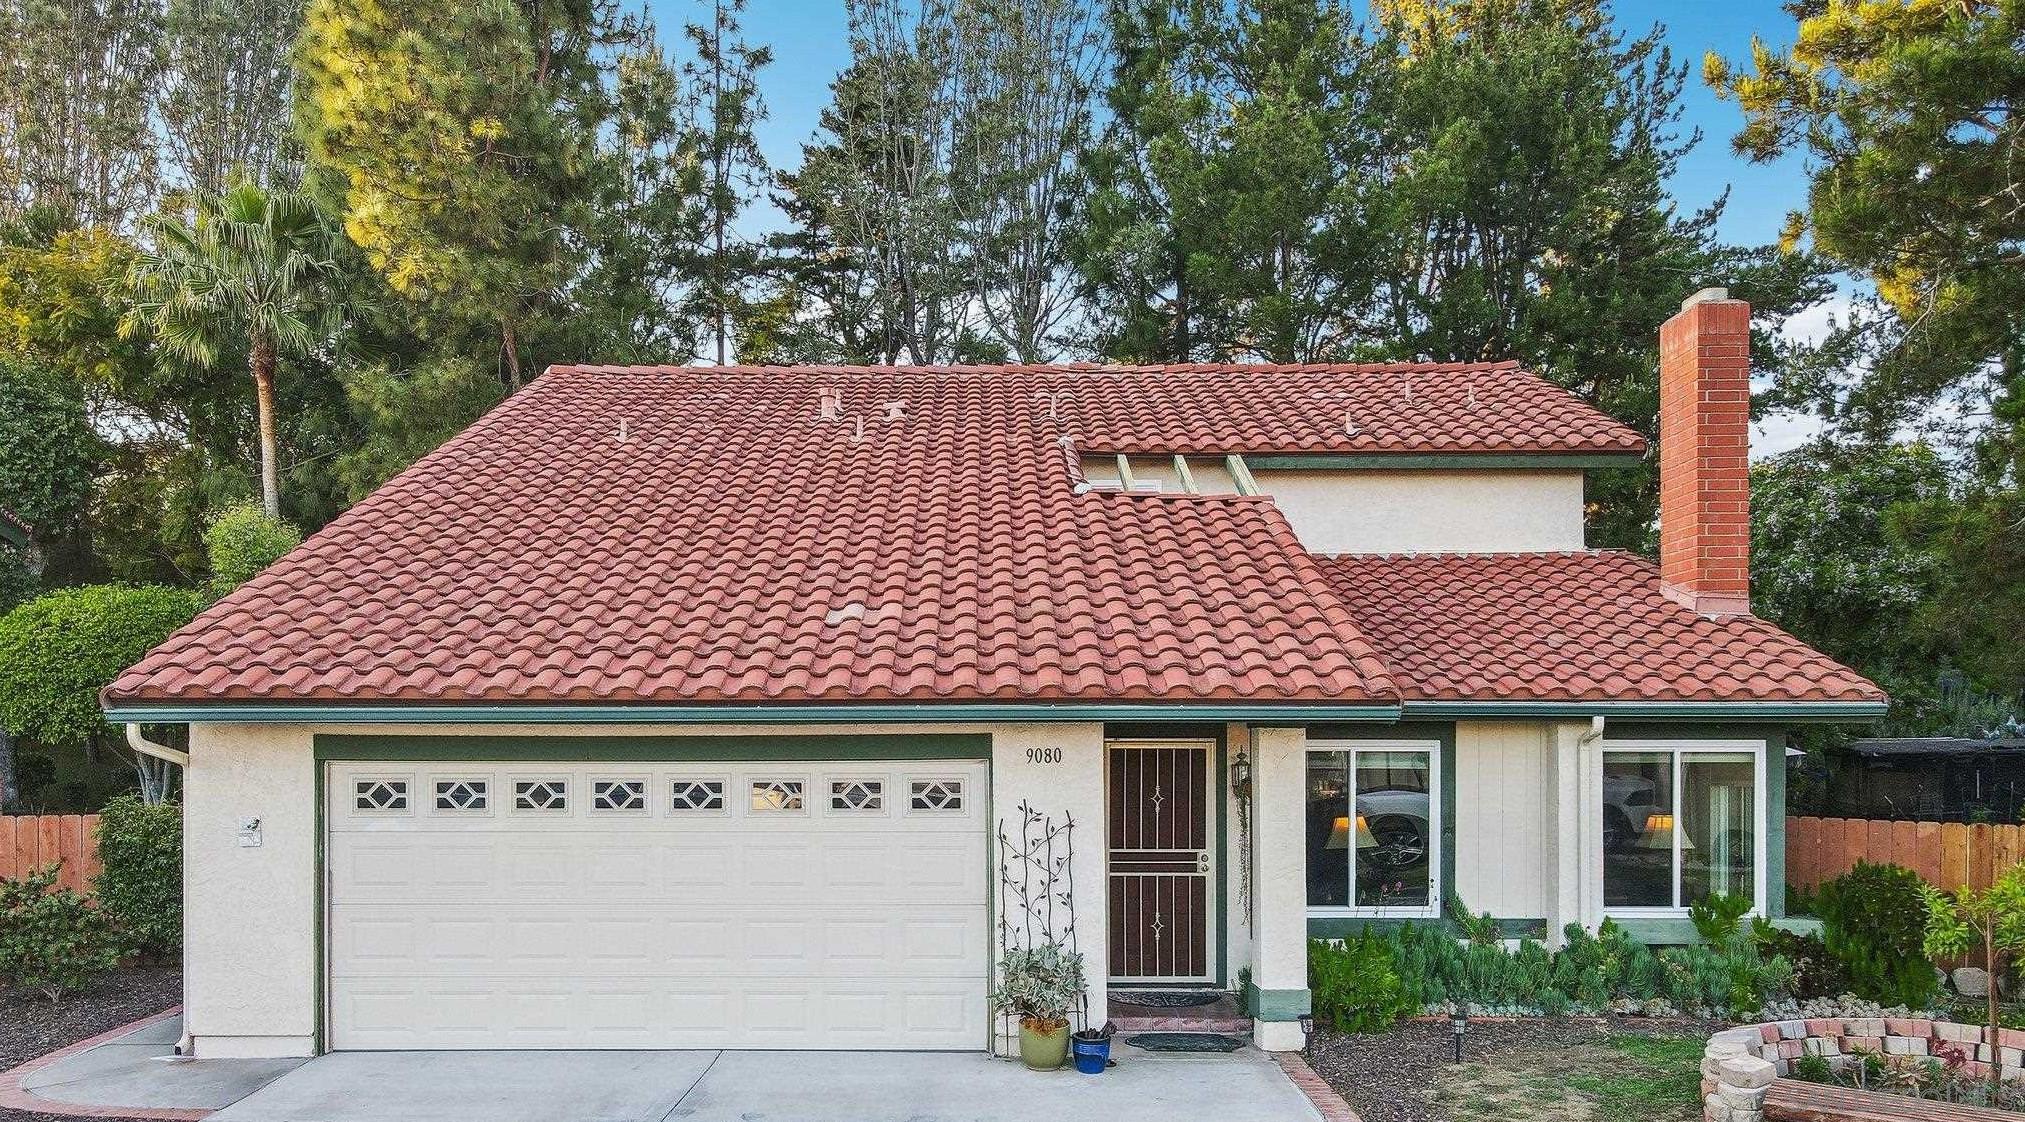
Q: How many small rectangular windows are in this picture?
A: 8